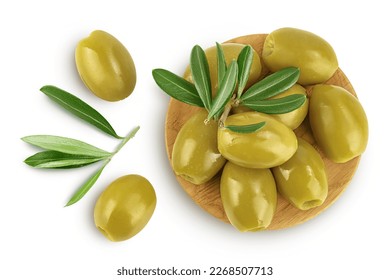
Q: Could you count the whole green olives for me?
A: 10